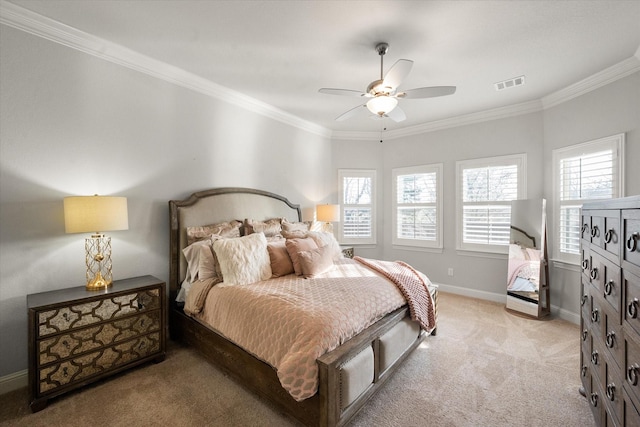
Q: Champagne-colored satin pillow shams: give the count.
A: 3